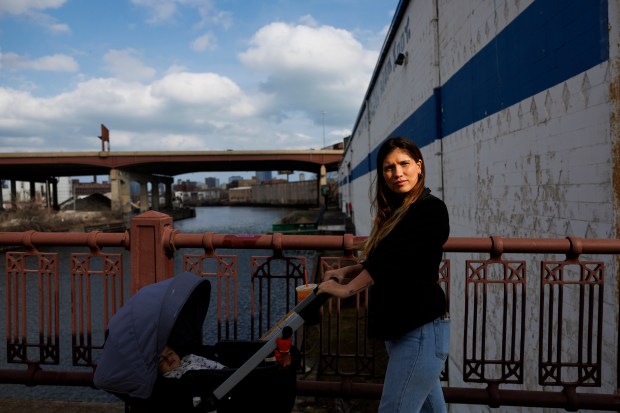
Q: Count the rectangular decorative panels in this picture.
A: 8